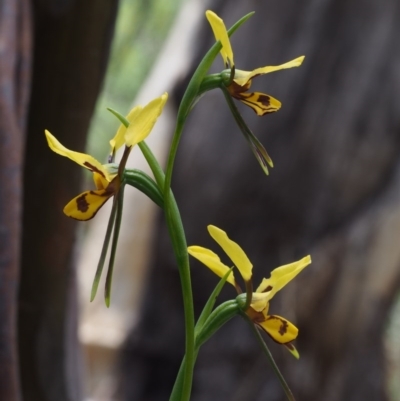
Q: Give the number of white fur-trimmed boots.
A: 0